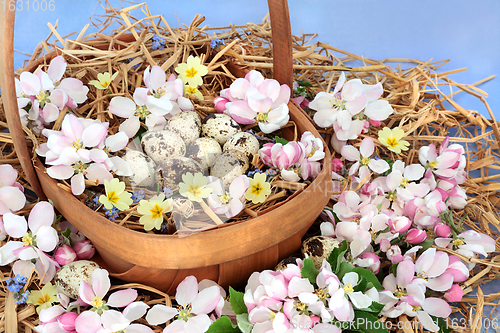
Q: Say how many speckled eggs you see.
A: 11